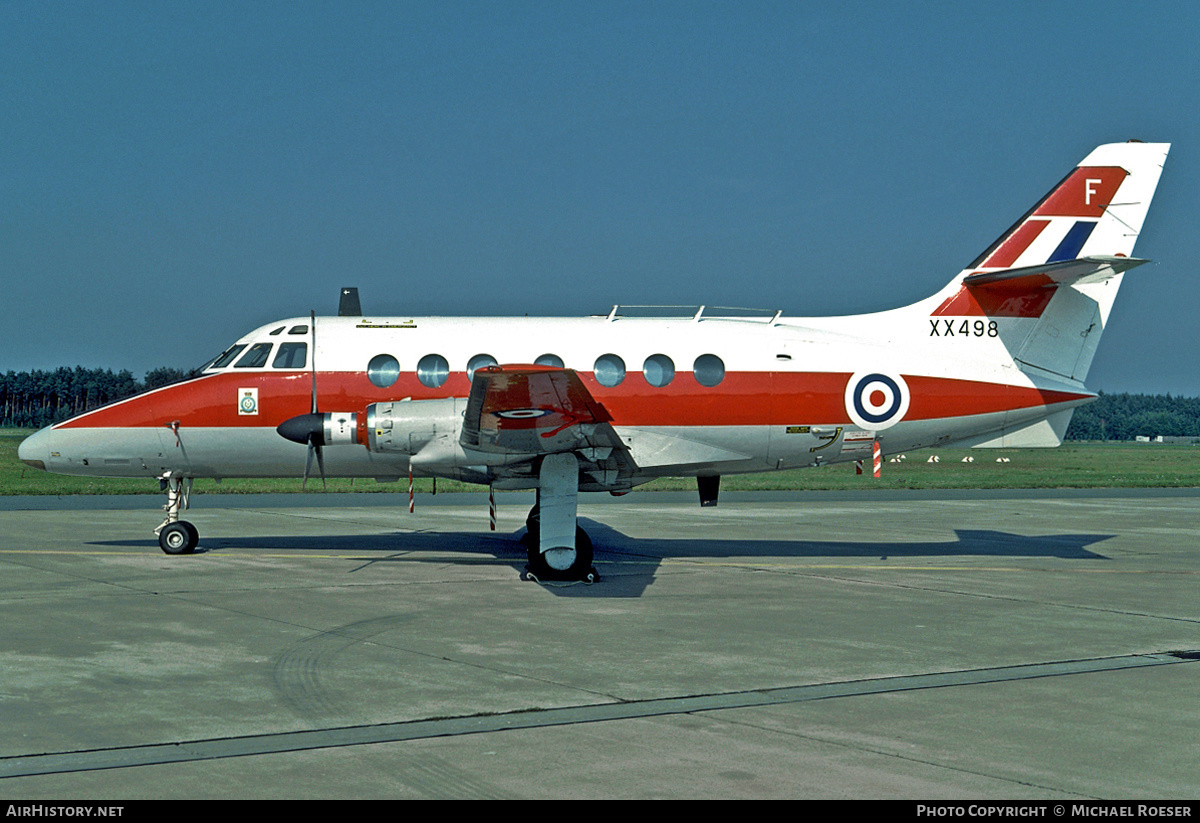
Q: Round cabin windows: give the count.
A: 7